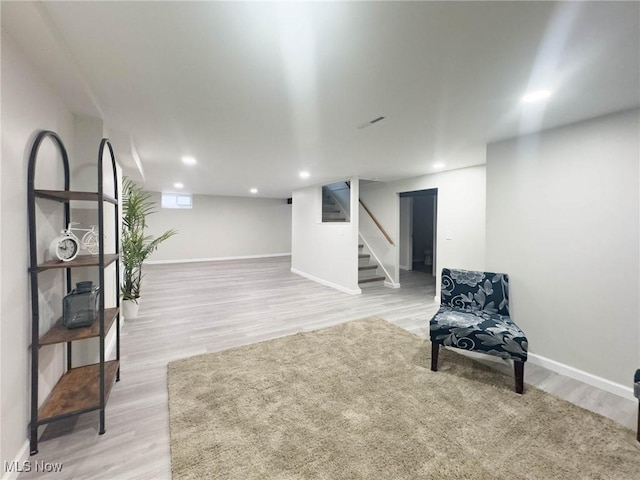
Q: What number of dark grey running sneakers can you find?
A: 0